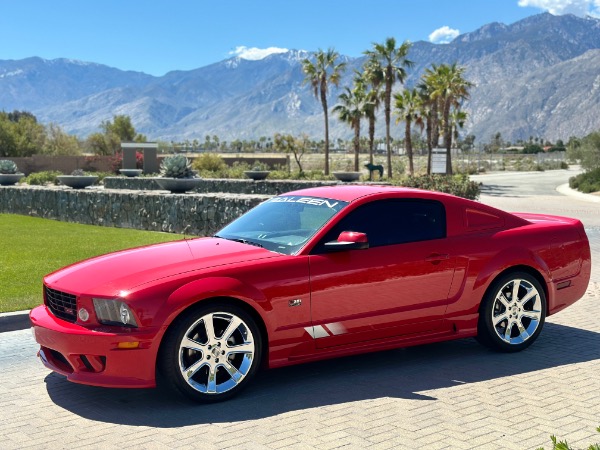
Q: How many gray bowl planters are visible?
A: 6